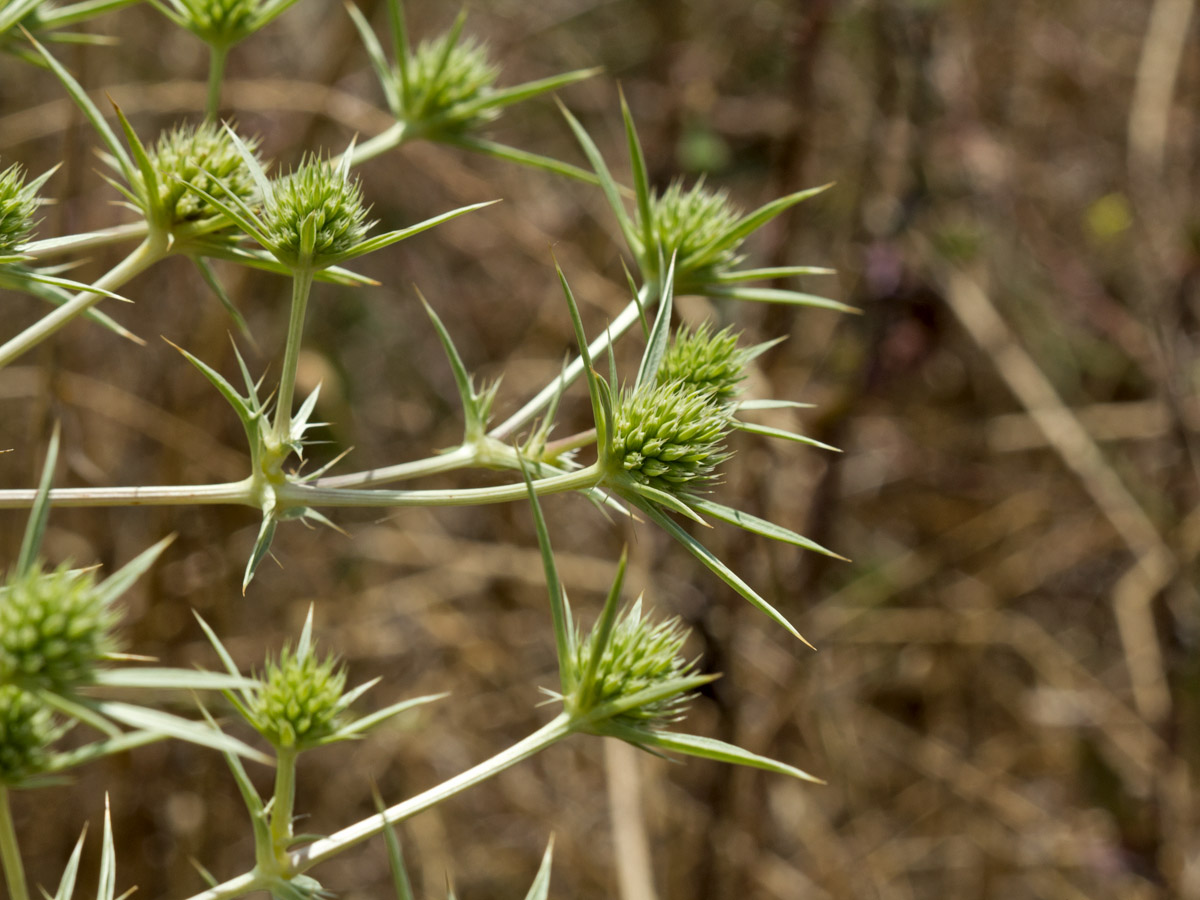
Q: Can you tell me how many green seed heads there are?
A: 12